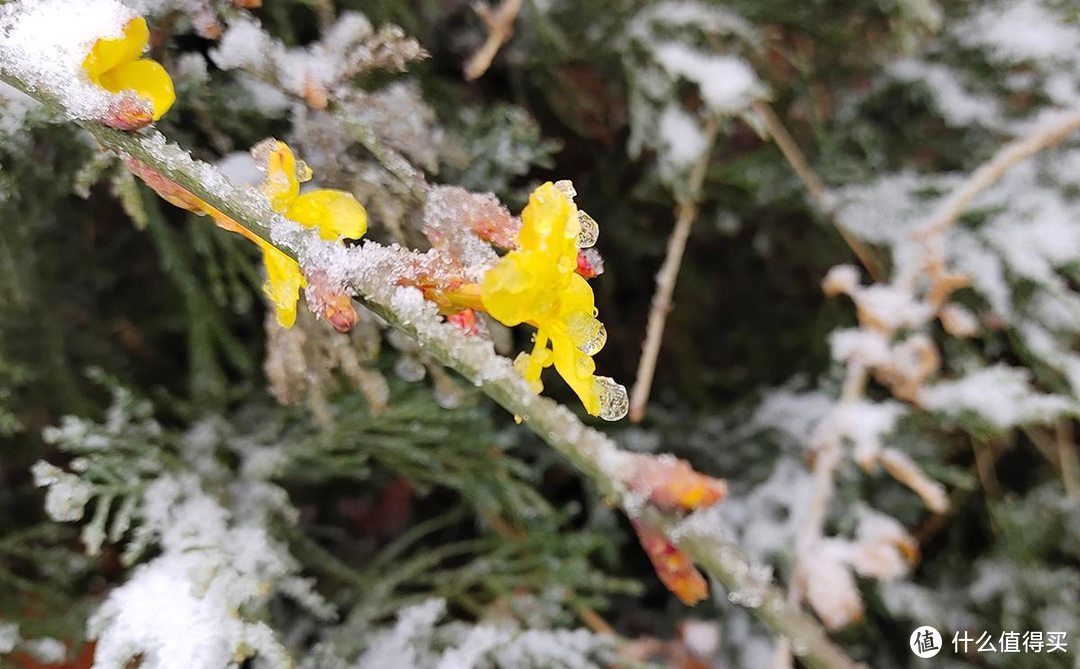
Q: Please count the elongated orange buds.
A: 2